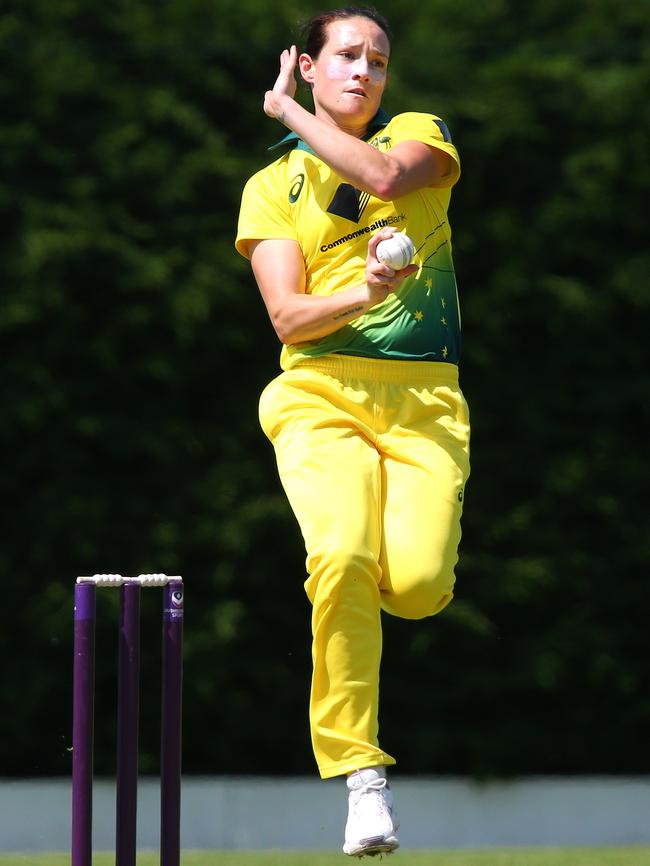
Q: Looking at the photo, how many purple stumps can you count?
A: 3